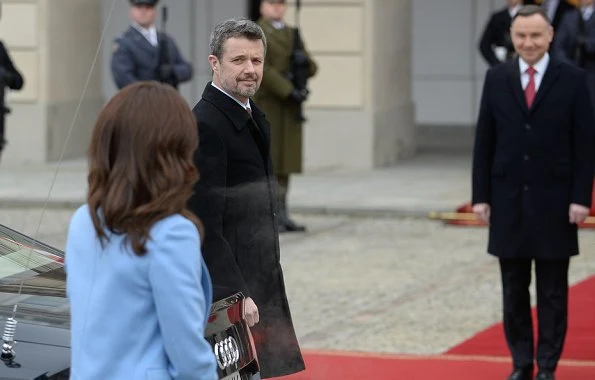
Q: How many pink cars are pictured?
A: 0